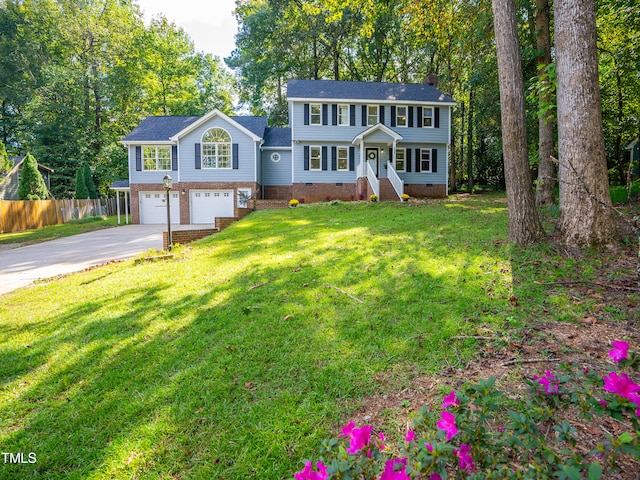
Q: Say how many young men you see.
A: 0